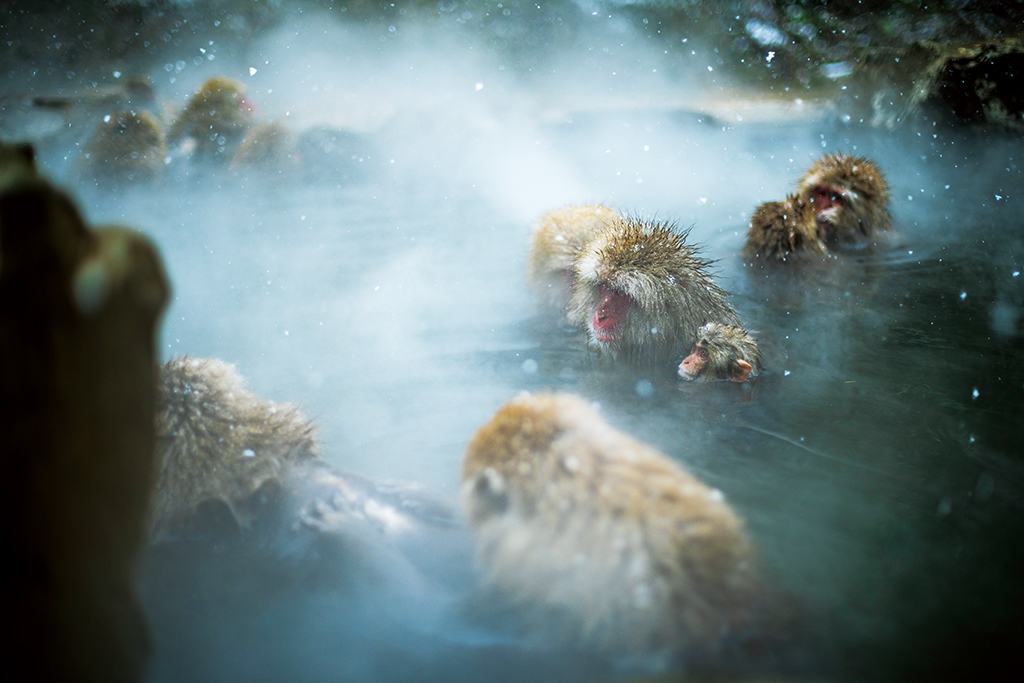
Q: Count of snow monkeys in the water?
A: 10